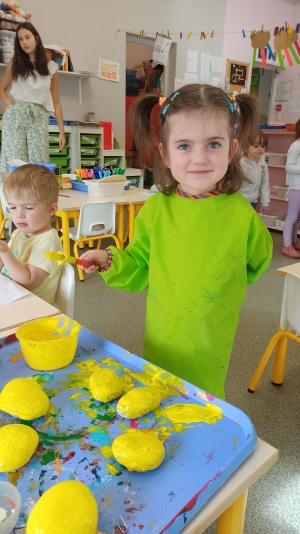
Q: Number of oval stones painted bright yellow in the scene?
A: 6